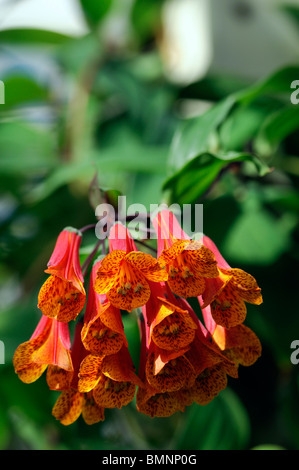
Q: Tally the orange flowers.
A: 13